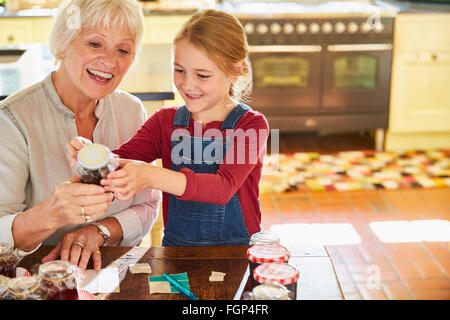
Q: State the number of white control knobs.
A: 11